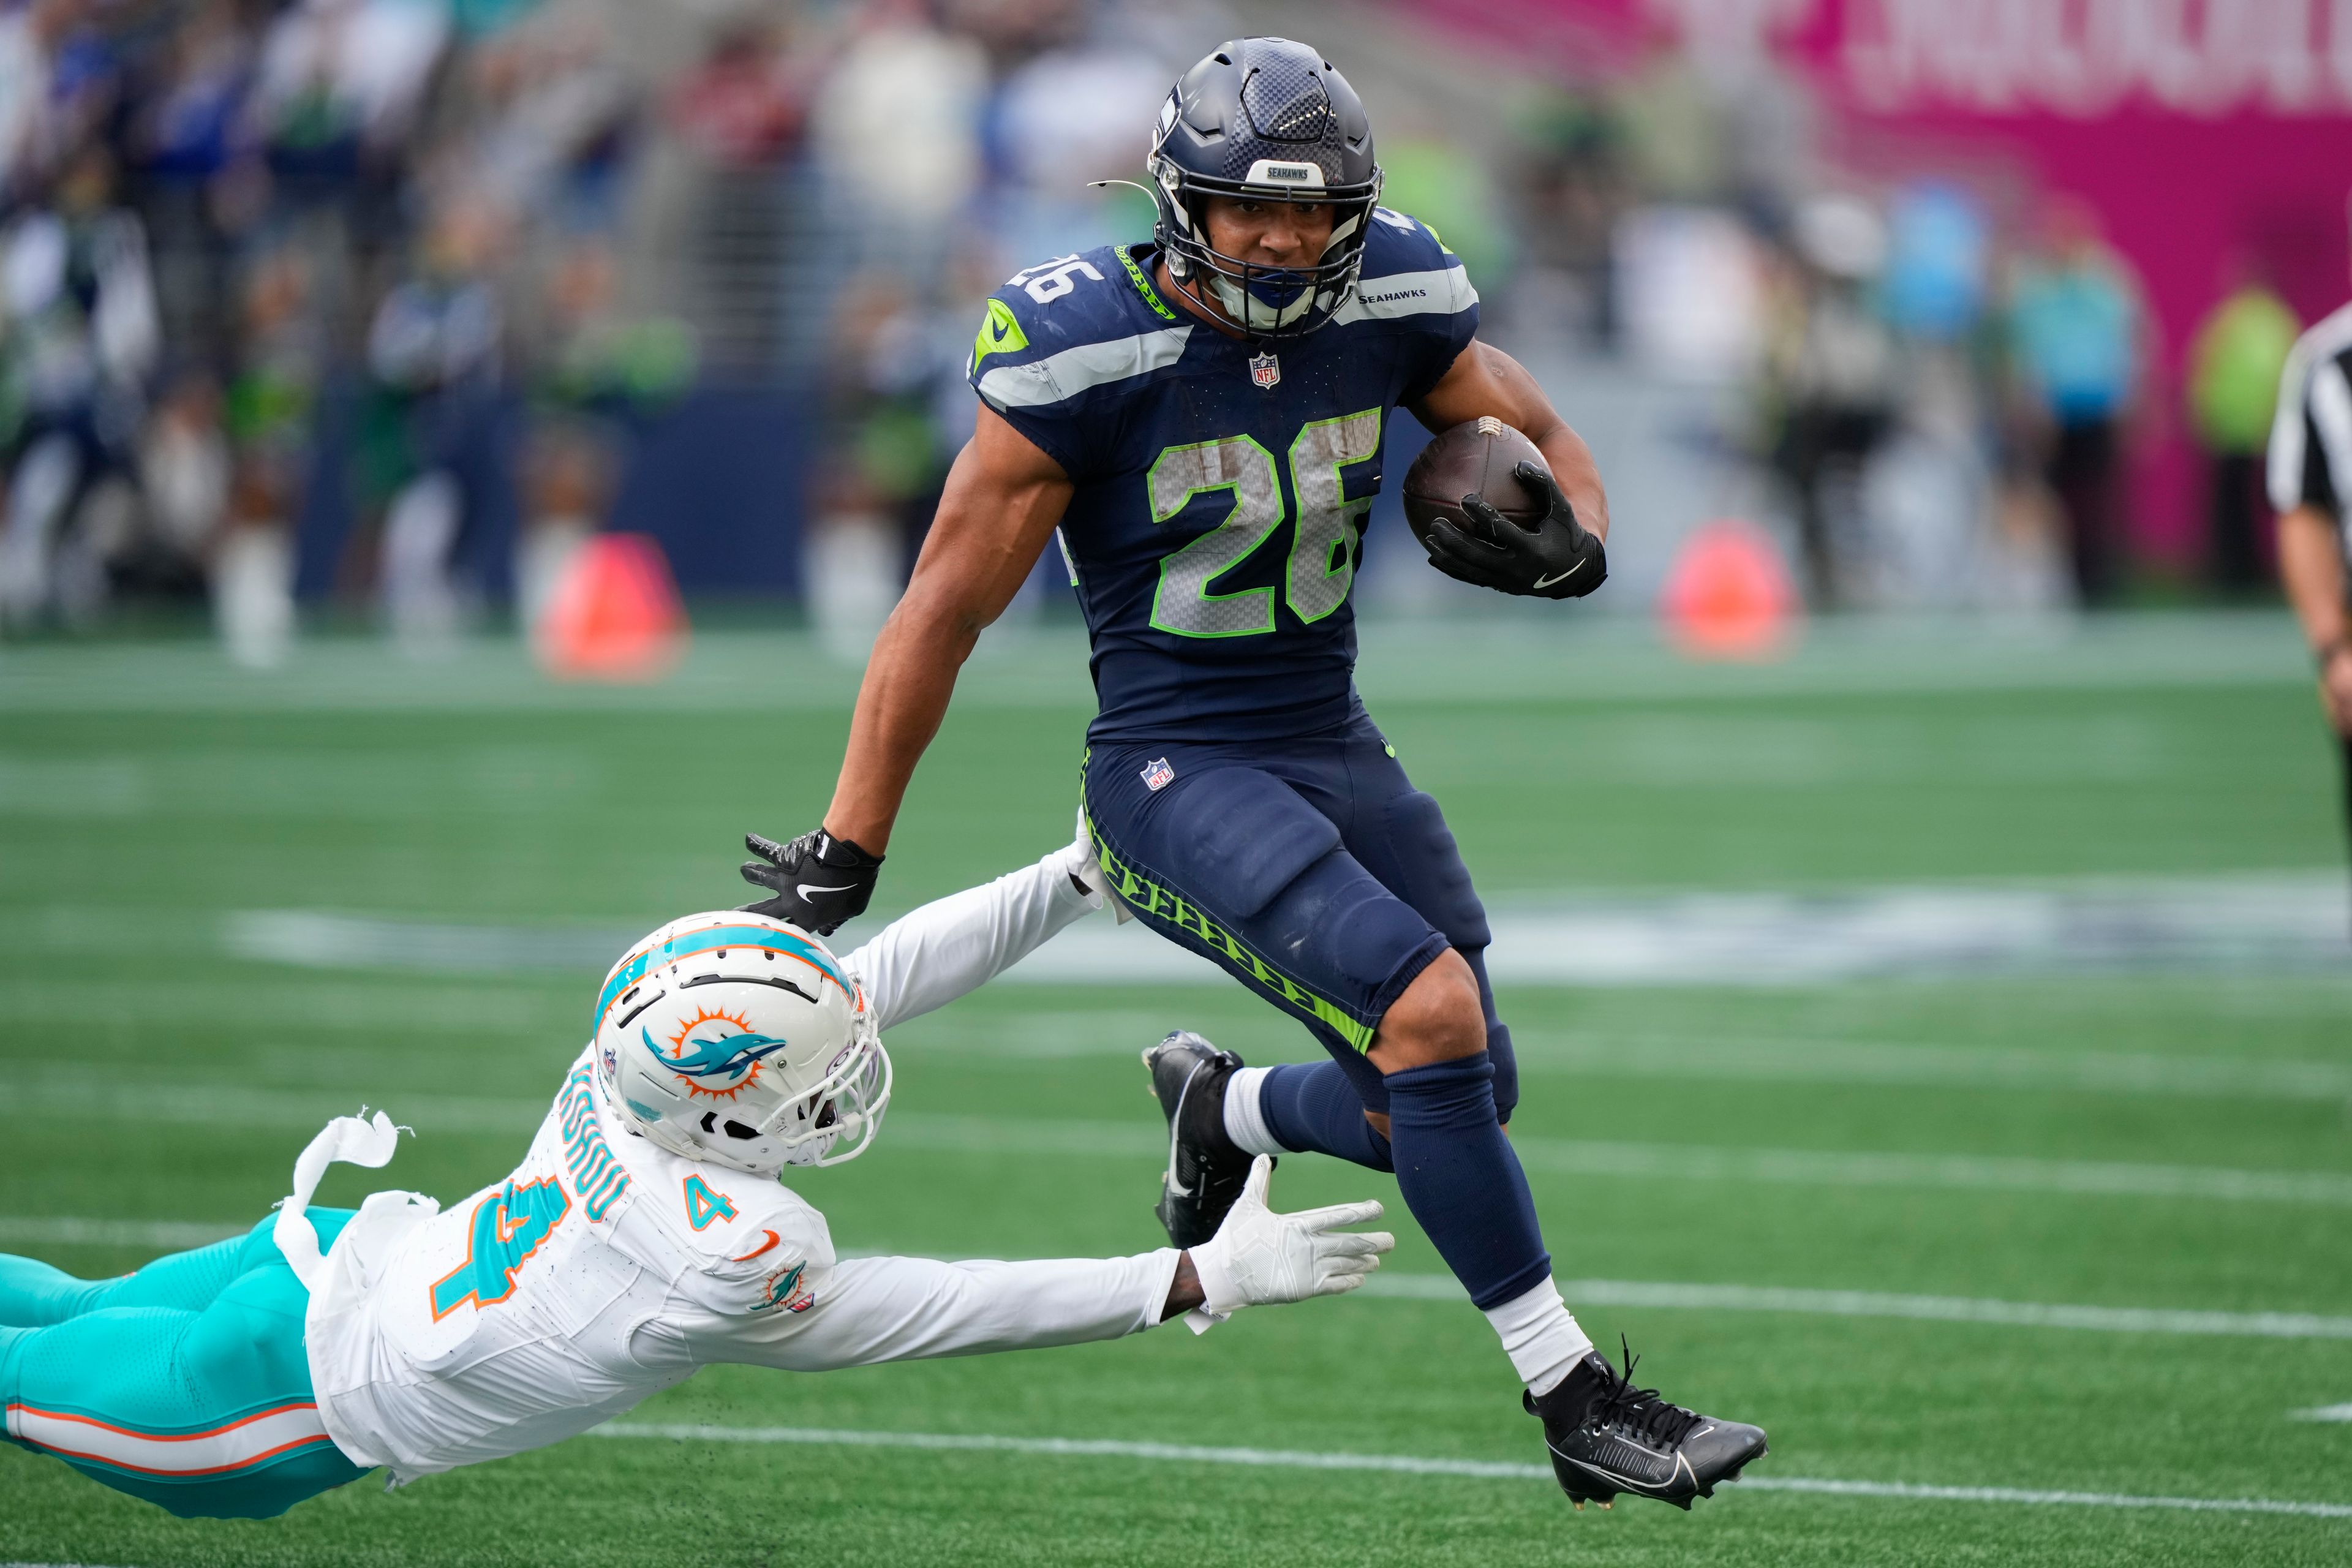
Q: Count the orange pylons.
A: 2